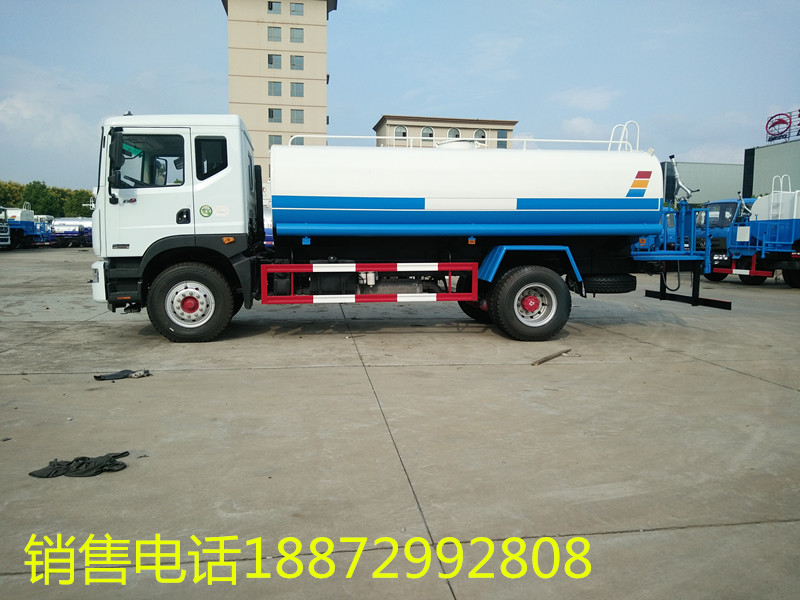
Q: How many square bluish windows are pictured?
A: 12